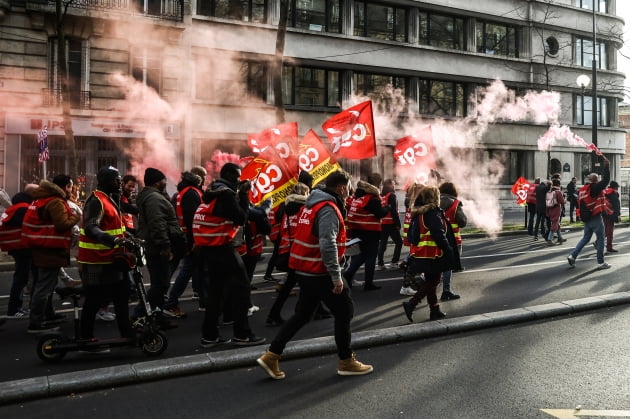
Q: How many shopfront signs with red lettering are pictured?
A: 1